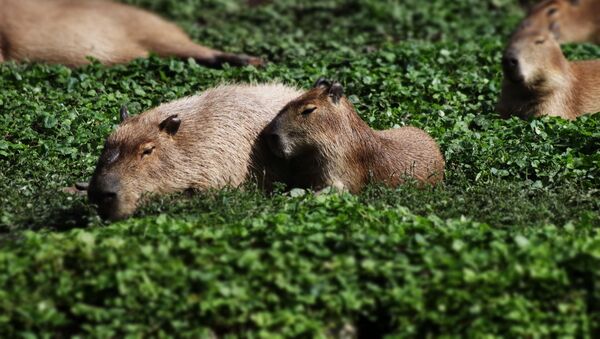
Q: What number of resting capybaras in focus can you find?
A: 2